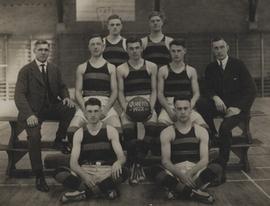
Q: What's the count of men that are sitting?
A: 7